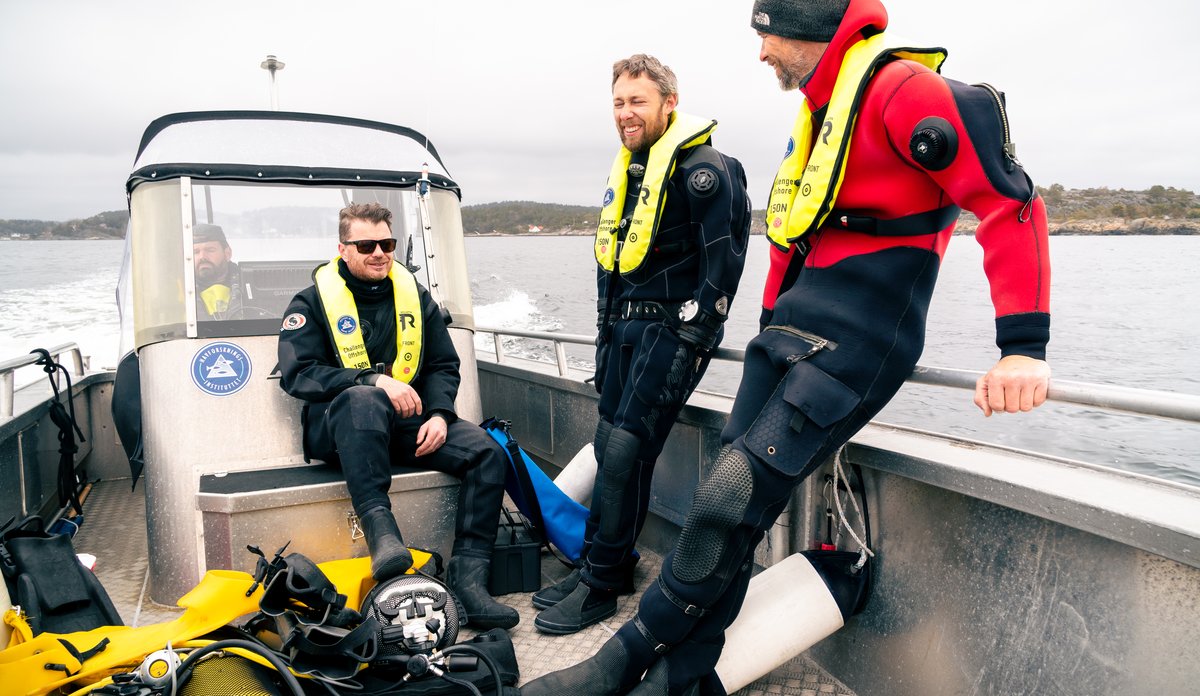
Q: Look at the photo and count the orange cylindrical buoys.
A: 0